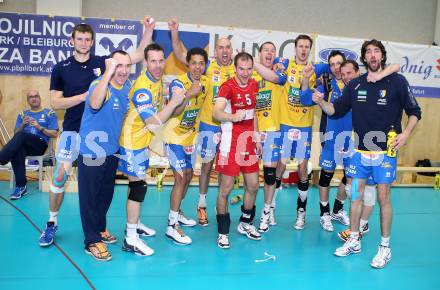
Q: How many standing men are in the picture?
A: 11